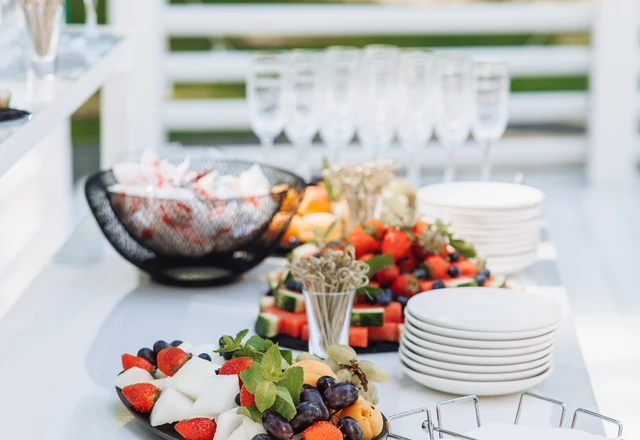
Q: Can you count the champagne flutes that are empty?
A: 7